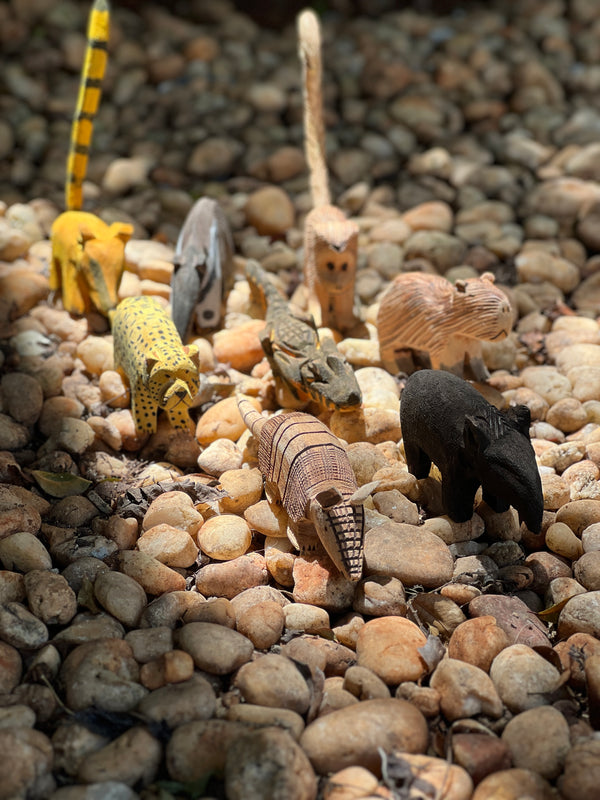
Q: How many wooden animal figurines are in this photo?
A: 8